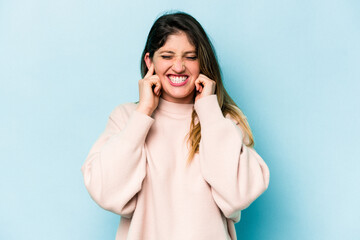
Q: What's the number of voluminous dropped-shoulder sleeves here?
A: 2